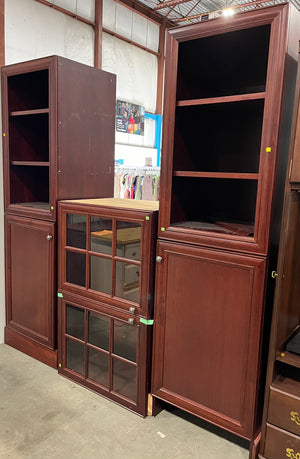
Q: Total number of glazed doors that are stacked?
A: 2